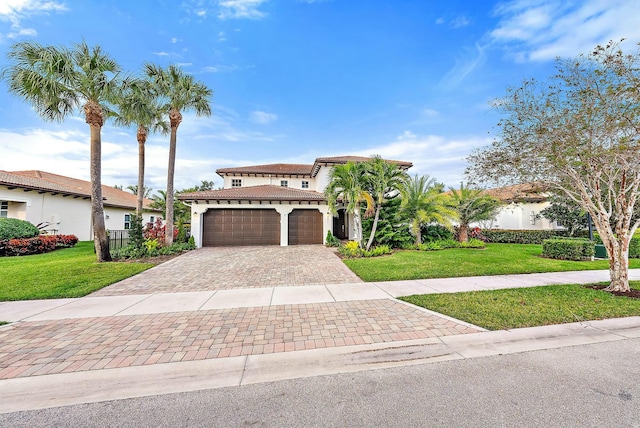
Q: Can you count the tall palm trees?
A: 3